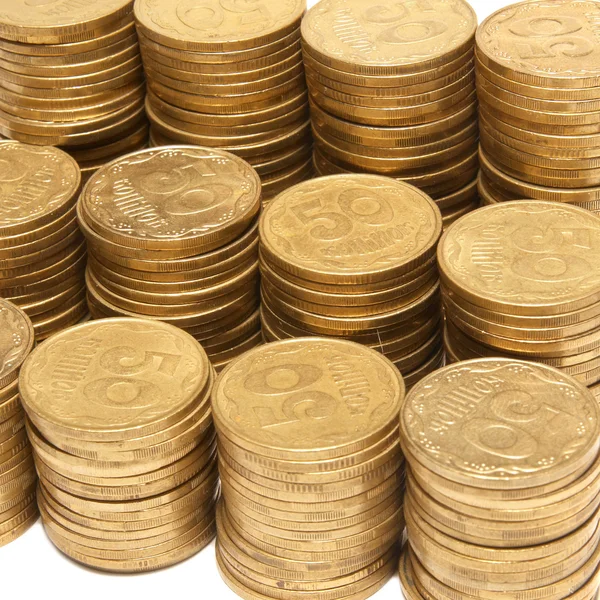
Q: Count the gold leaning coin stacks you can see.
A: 12